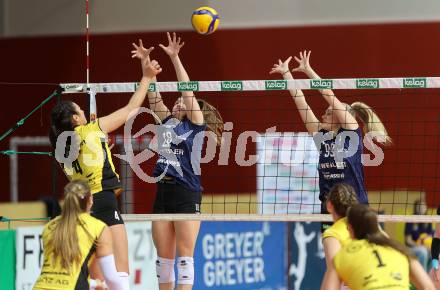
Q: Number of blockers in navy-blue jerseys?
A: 2